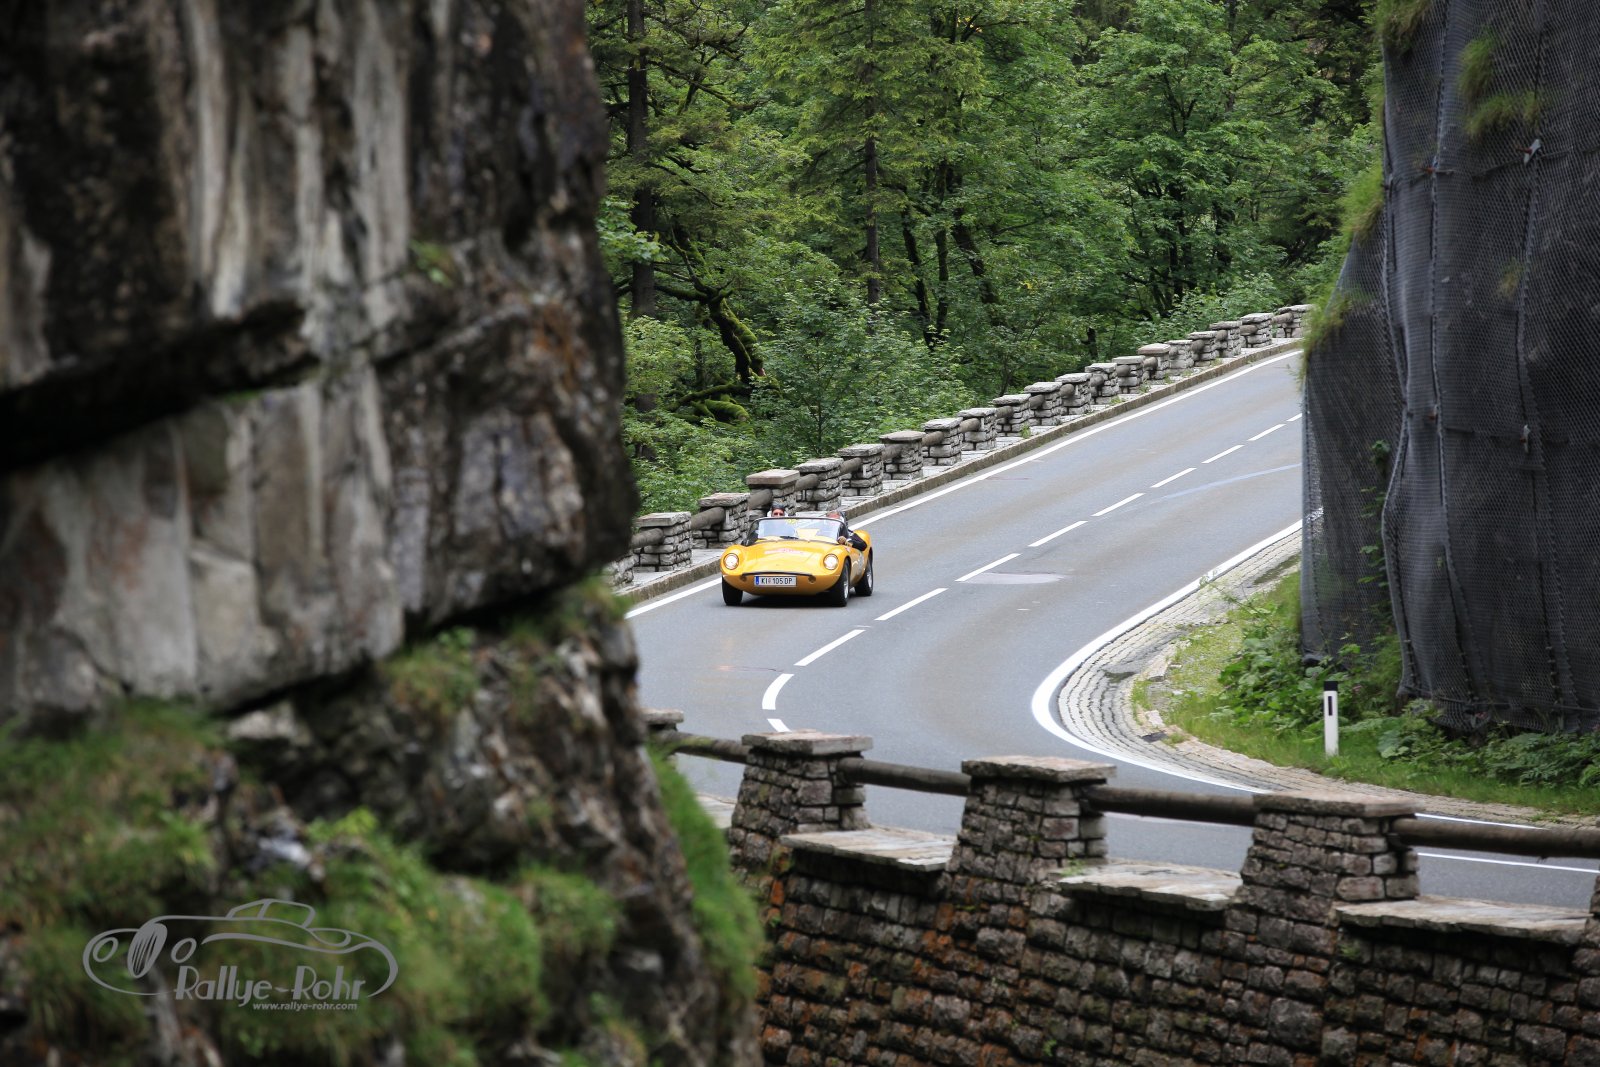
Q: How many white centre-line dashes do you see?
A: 11